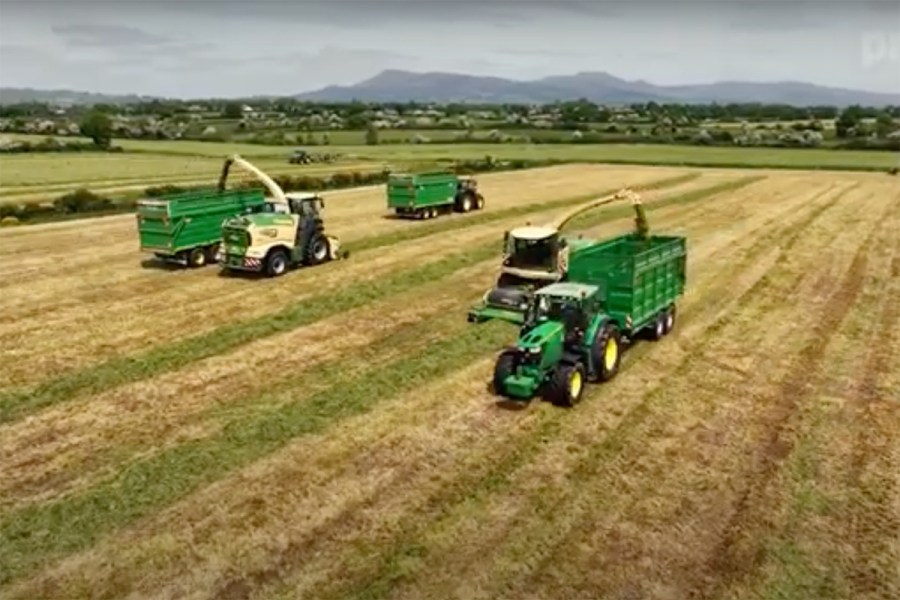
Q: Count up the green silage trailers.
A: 3